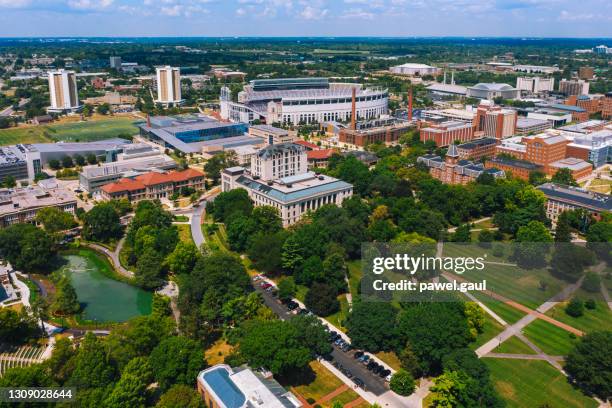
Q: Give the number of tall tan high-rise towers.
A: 2